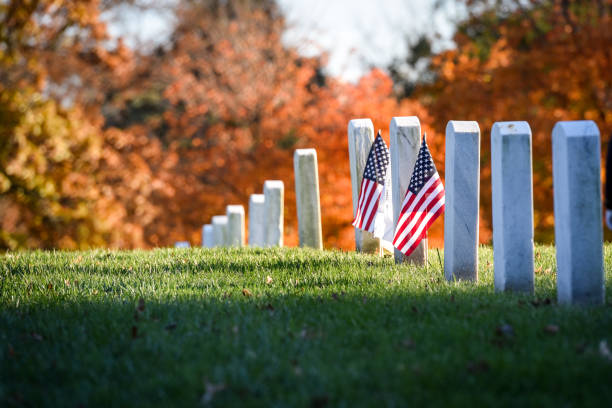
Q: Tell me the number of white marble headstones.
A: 12